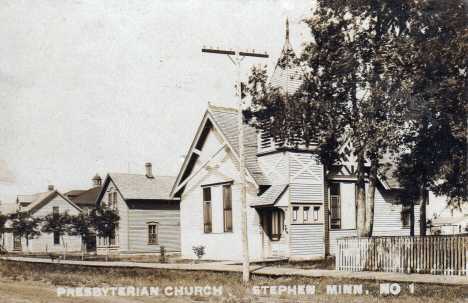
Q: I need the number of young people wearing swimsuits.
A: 0